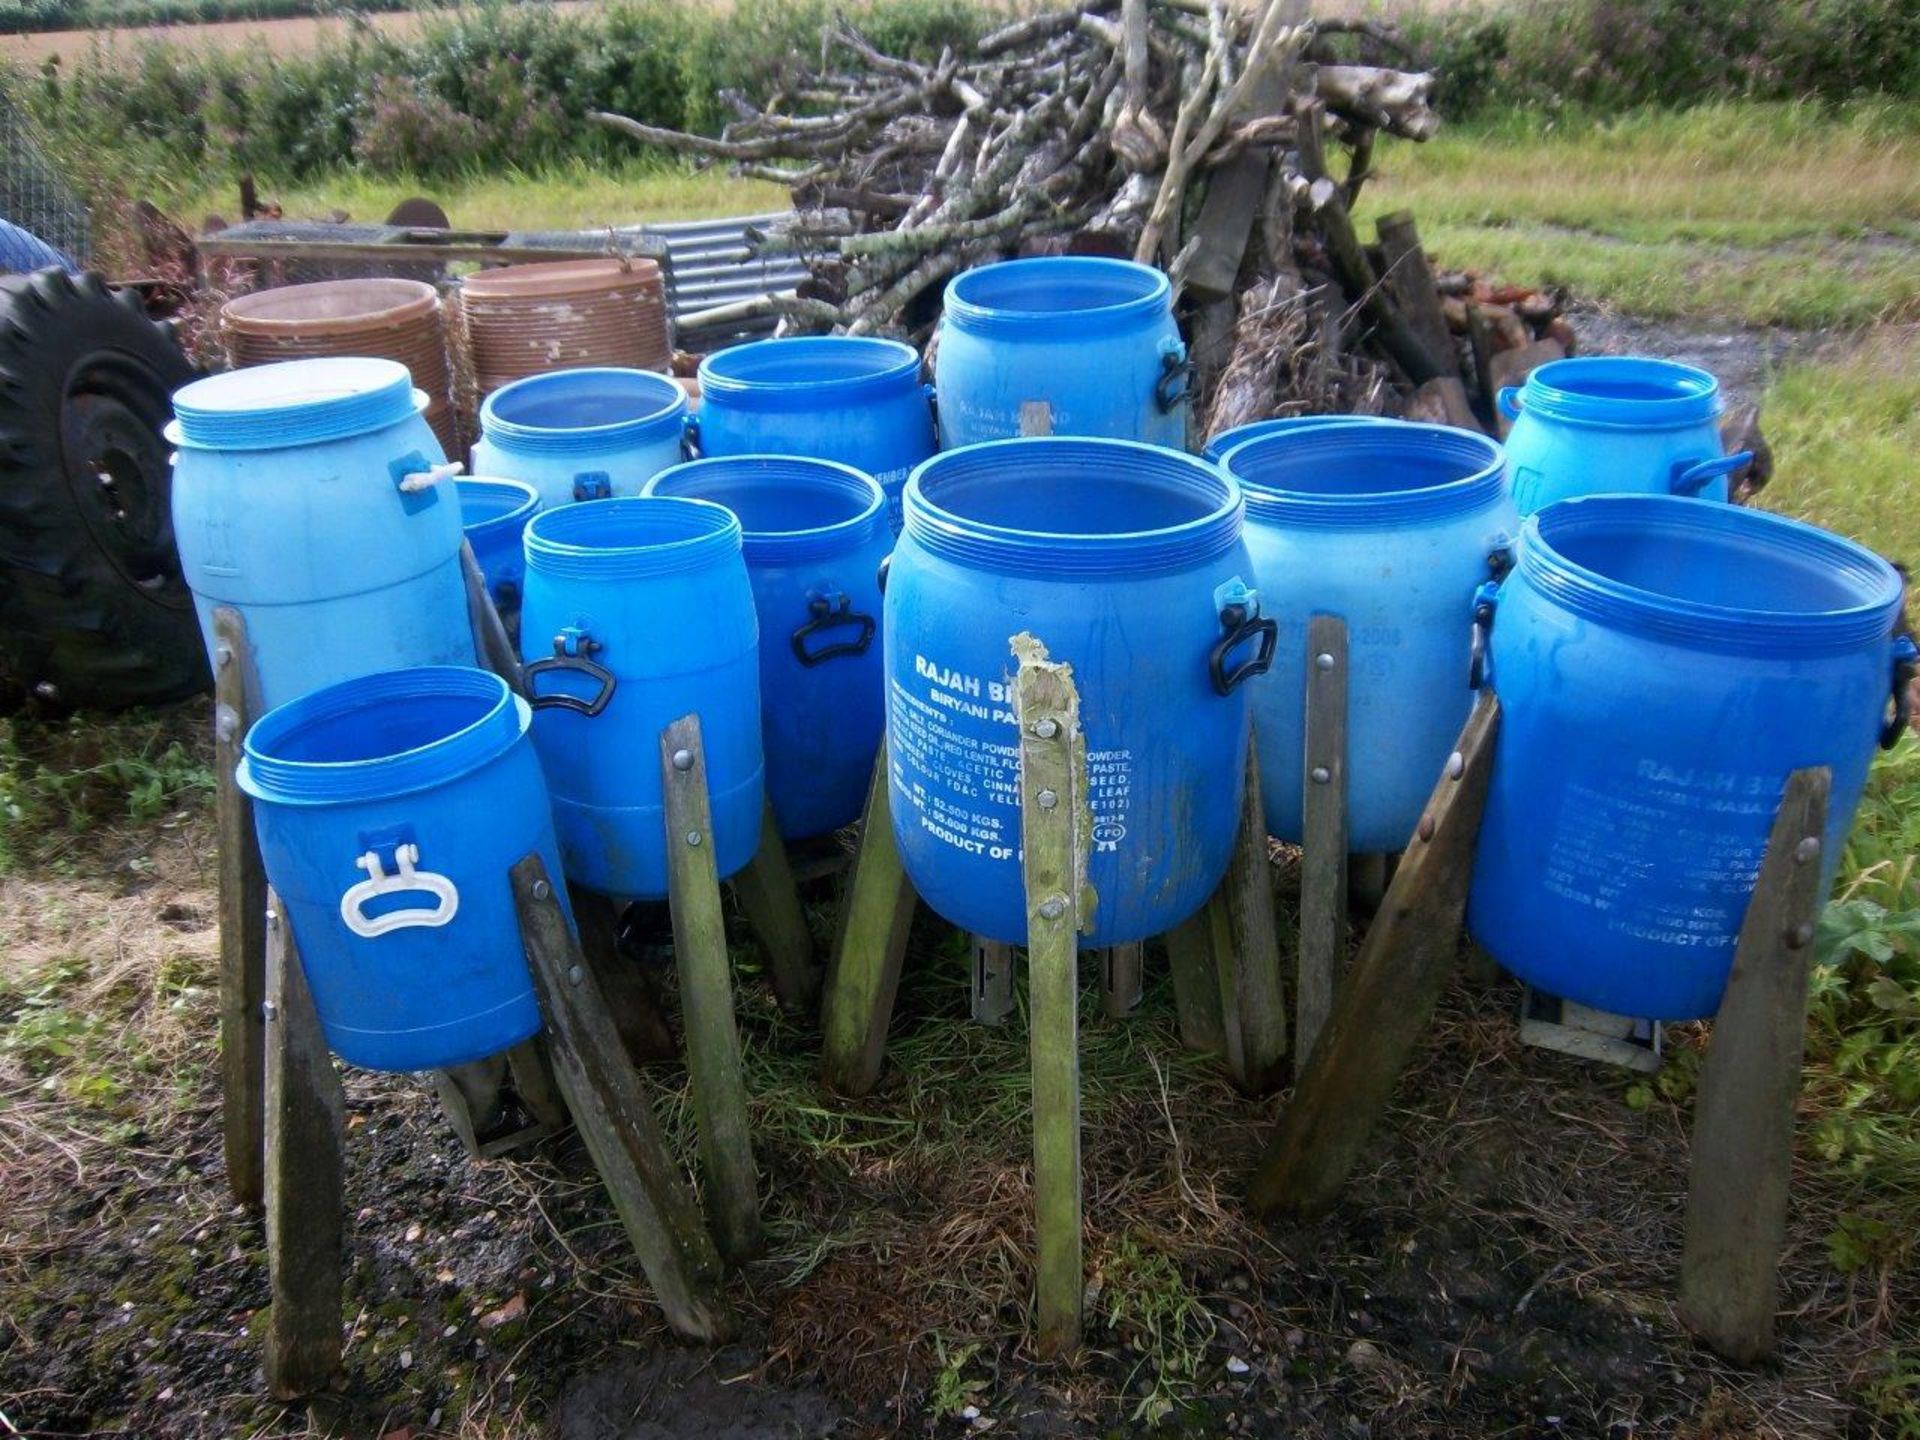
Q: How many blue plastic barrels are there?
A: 13